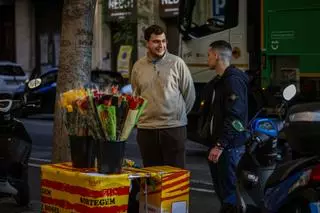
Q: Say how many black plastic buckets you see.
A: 2